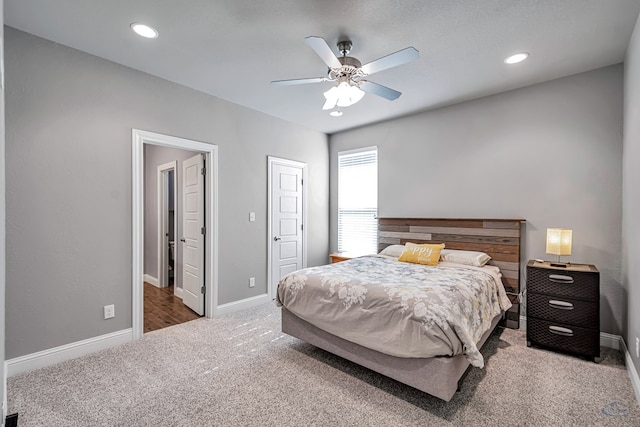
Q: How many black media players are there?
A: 0